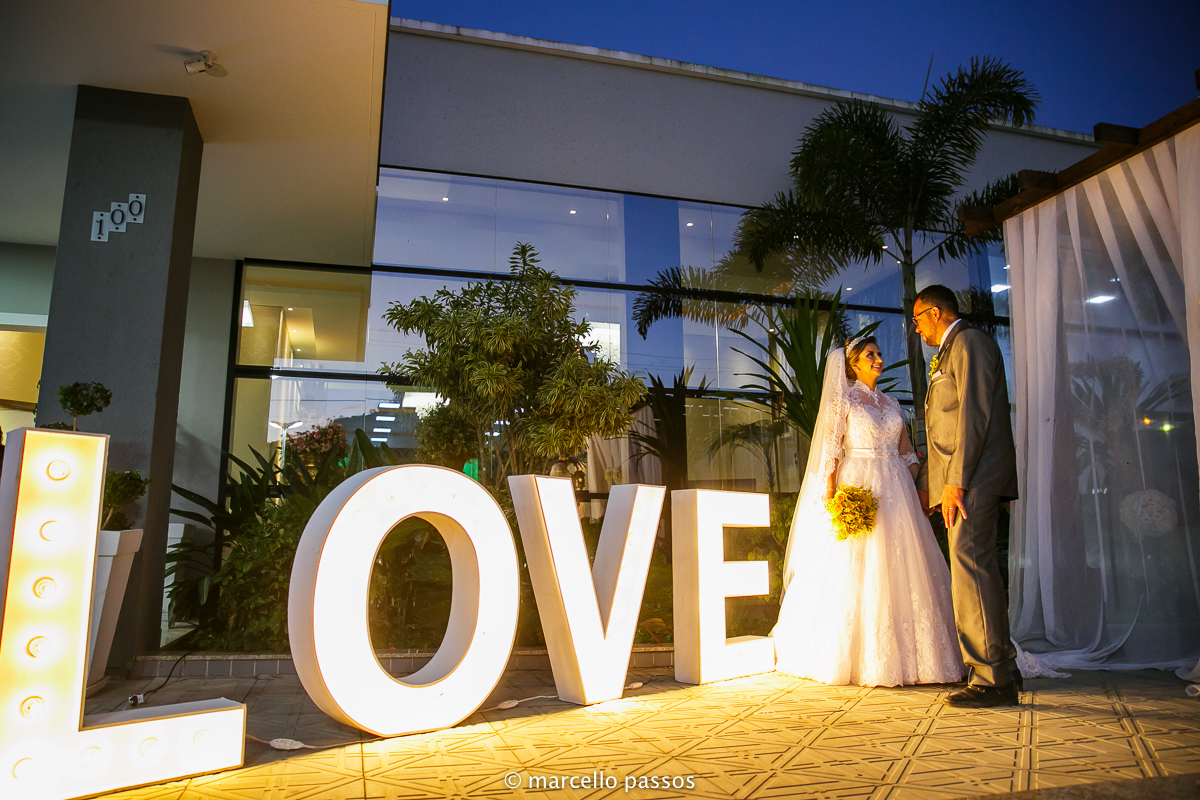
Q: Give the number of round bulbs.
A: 9